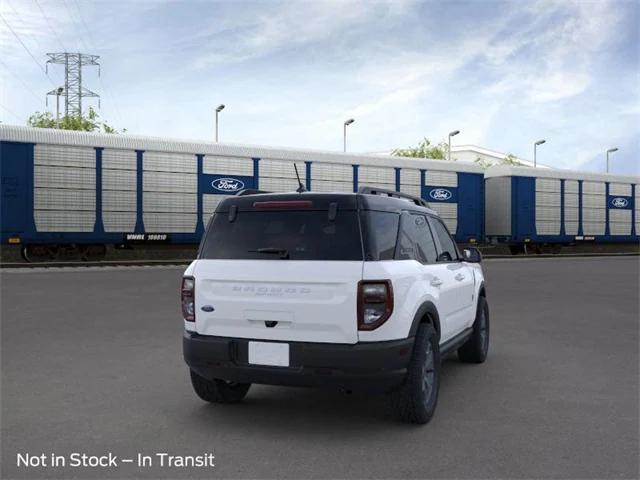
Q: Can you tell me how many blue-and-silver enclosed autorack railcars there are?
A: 2